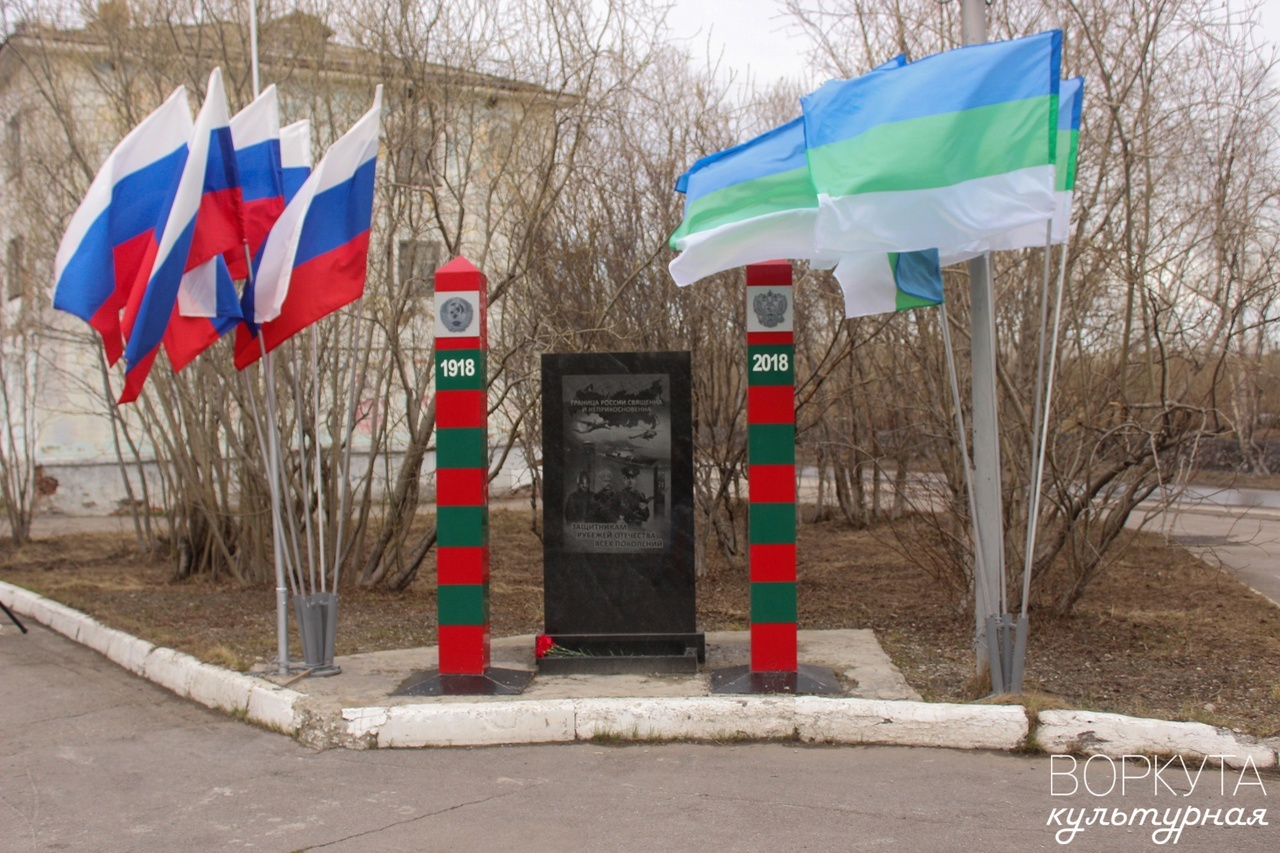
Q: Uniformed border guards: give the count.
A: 3